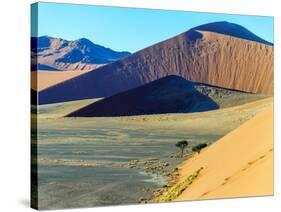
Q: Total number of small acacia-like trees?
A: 2